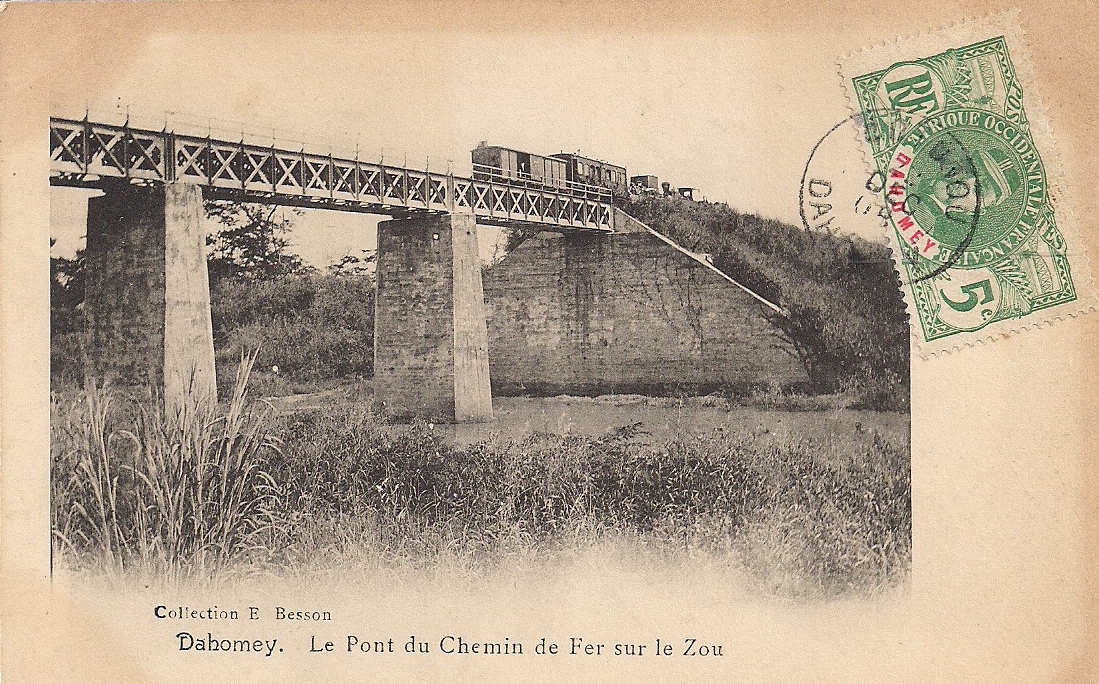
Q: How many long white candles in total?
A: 0